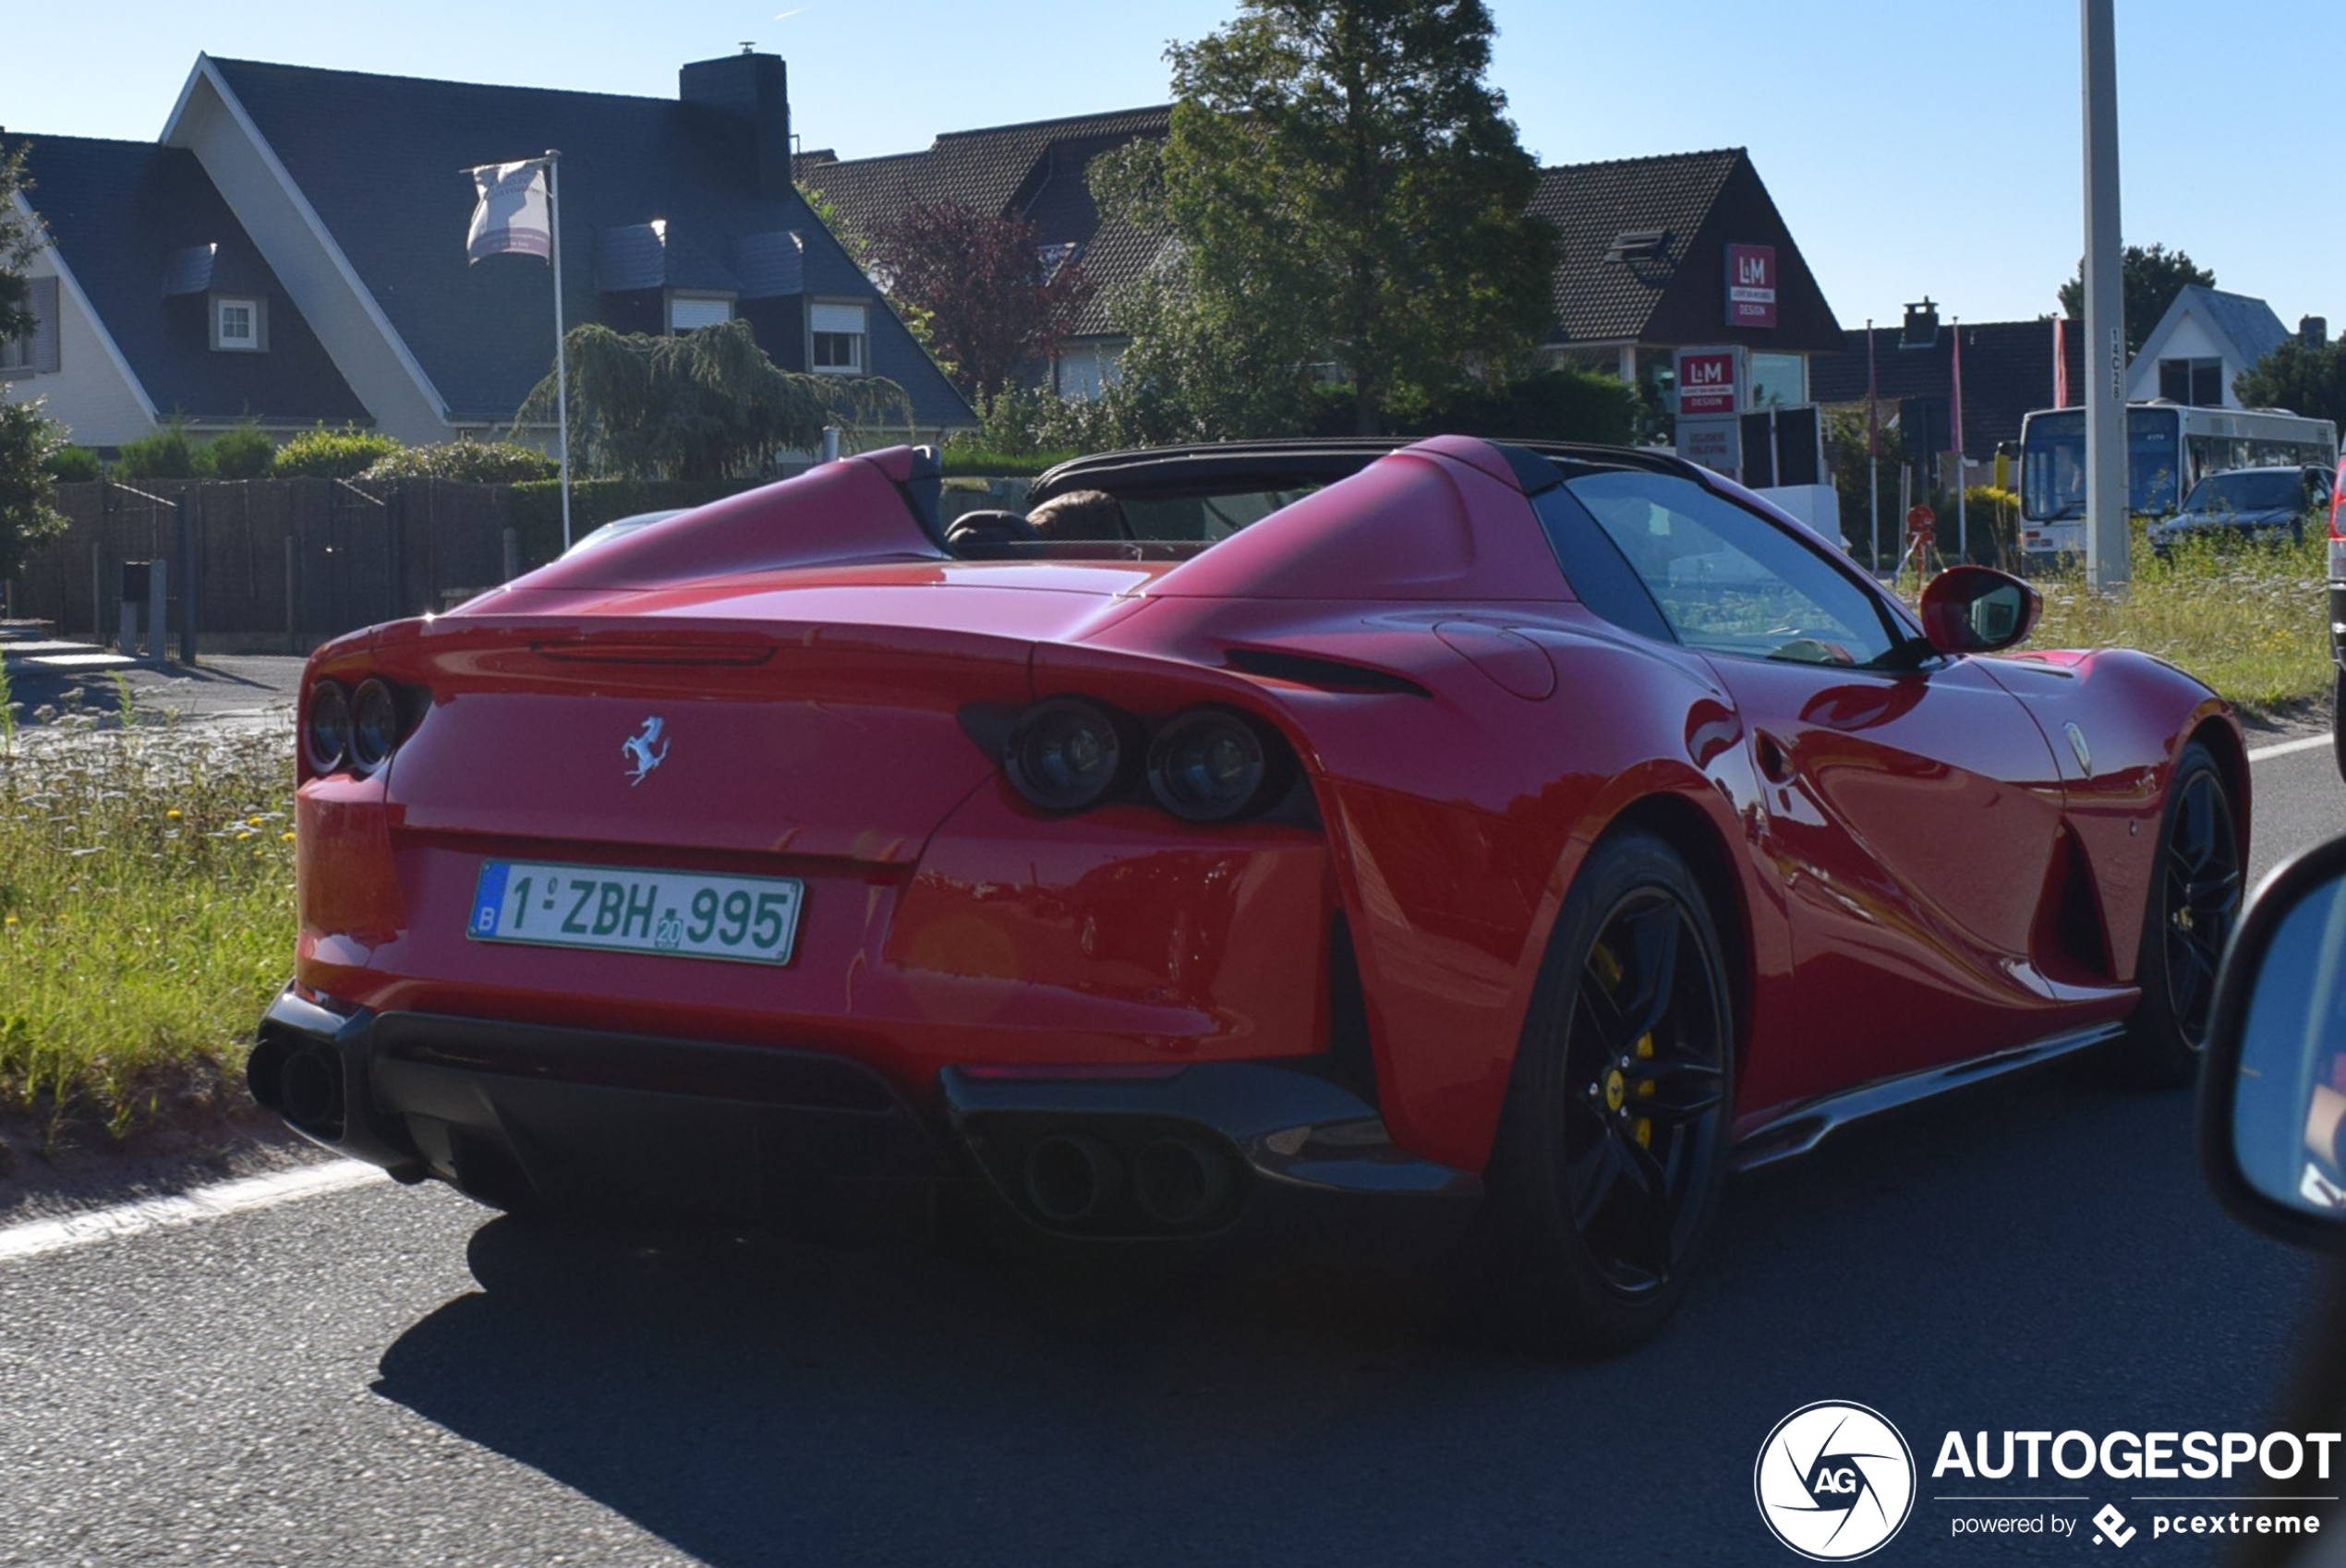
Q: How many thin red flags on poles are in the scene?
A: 3